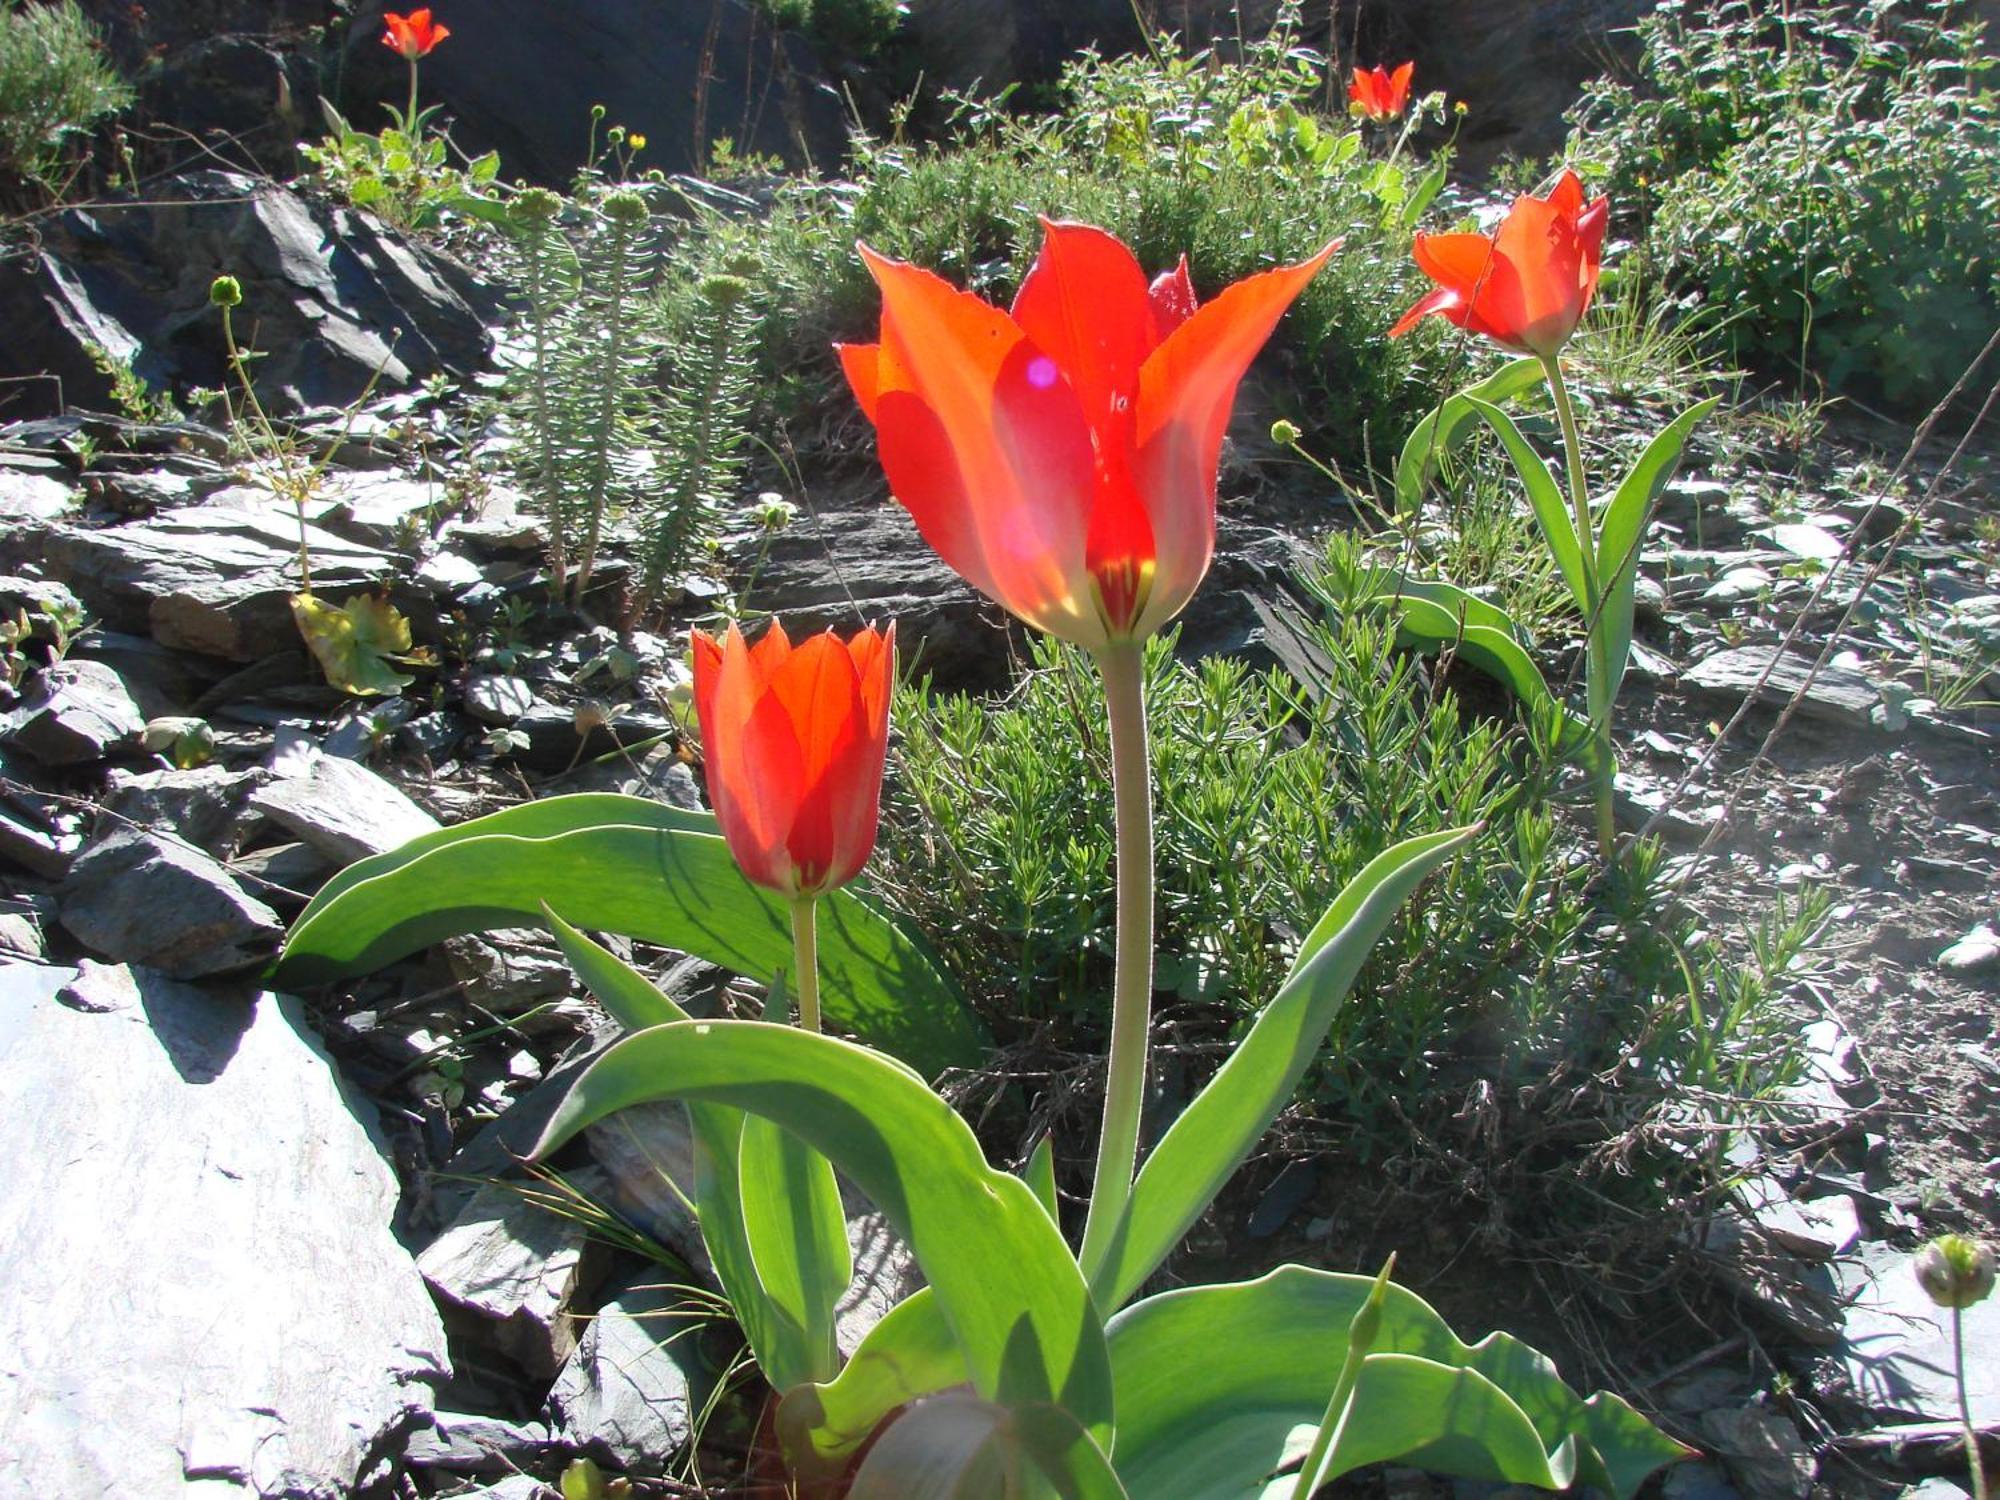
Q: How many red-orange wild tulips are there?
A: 5